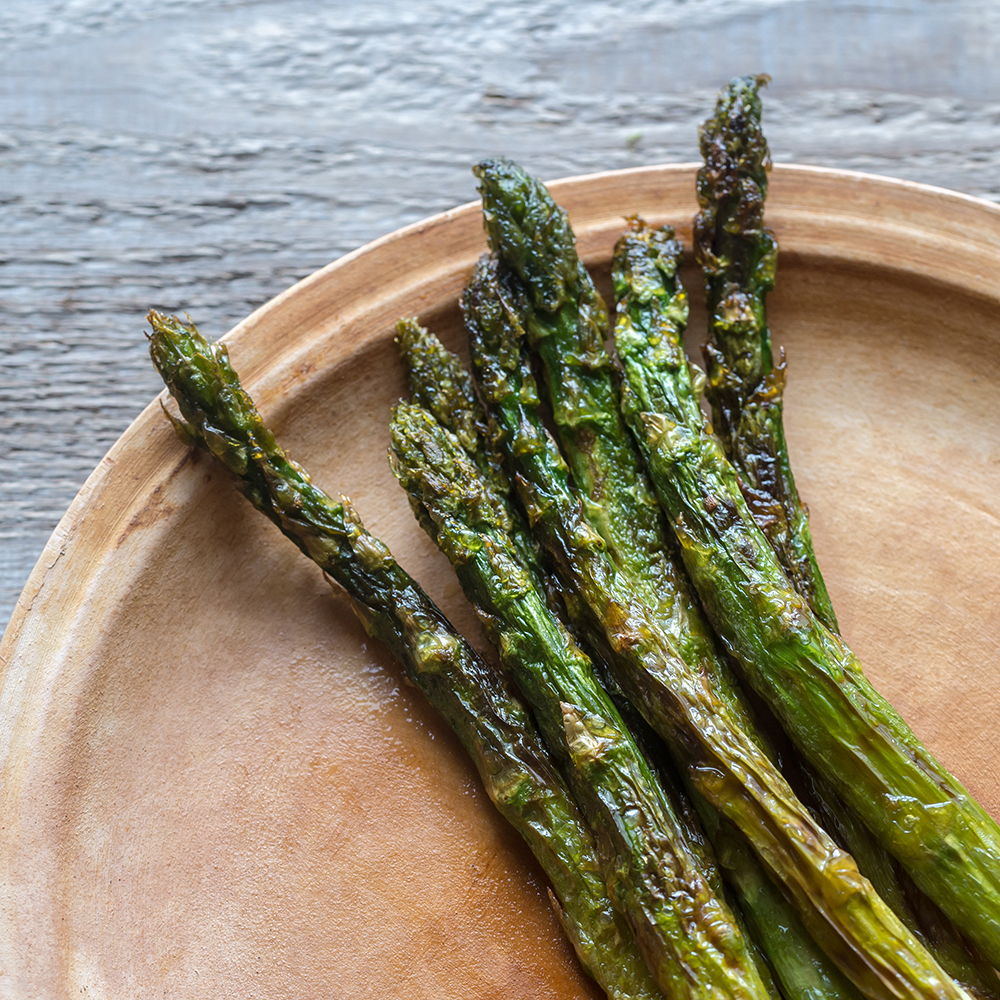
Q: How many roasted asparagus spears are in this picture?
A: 7